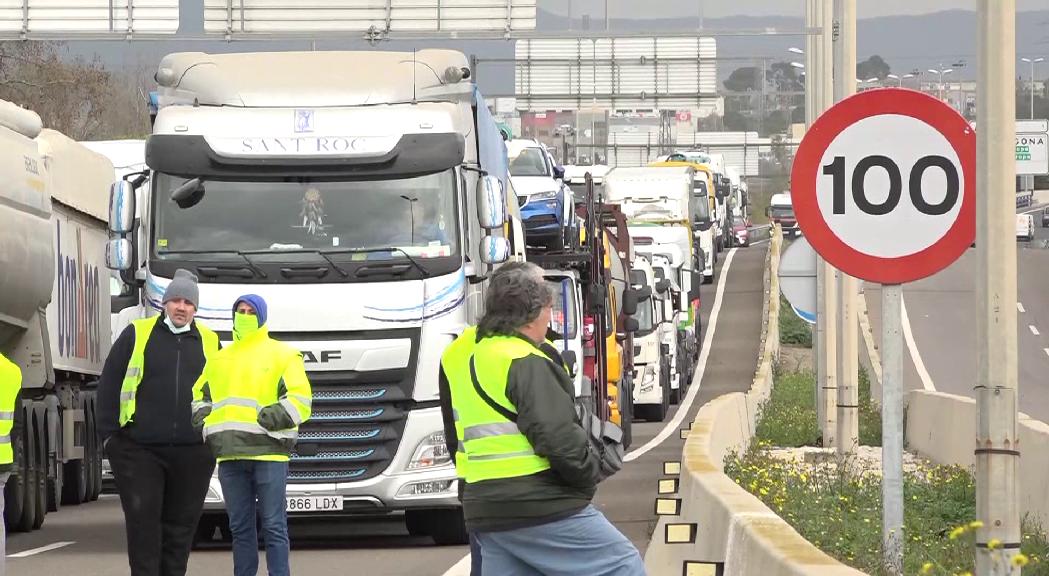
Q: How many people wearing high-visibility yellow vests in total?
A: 5